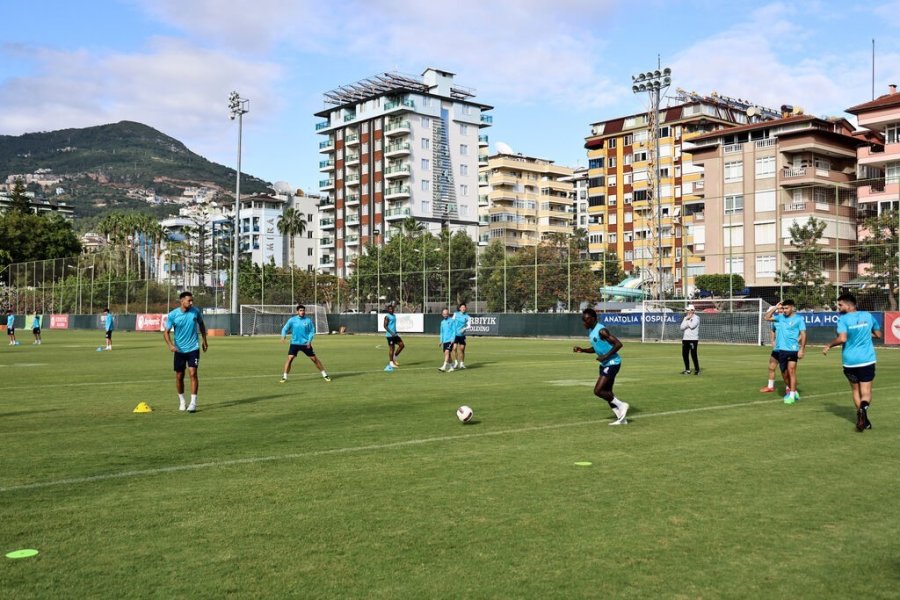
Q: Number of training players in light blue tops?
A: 12